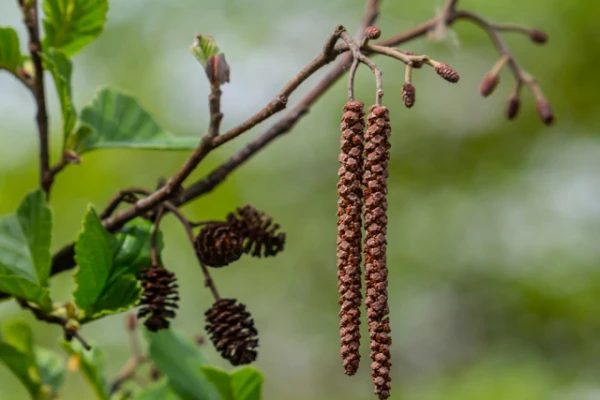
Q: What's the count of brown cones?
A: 4